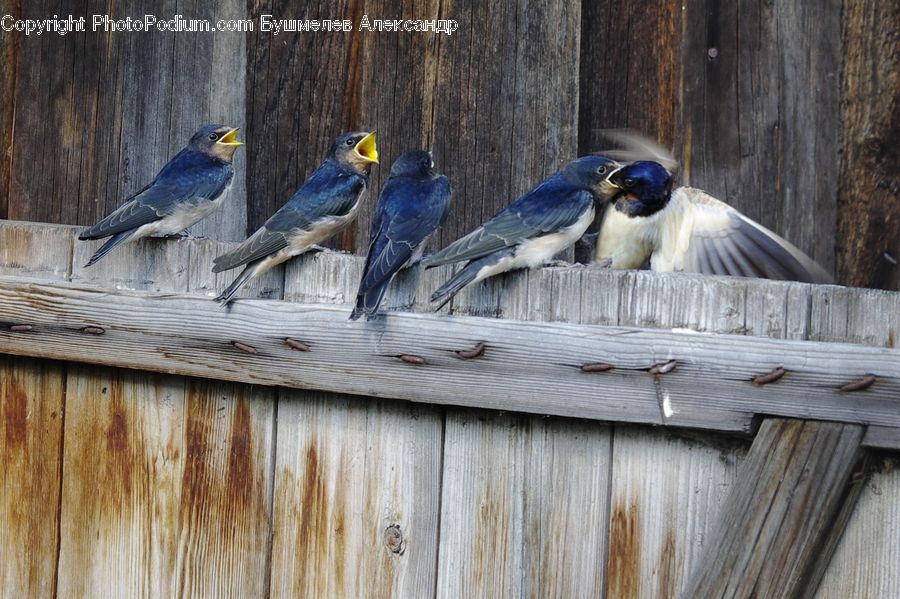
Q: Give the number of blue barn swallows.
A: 5